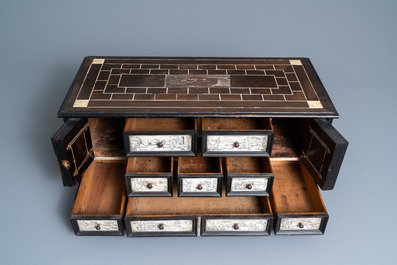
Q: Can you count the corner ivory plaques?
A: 4